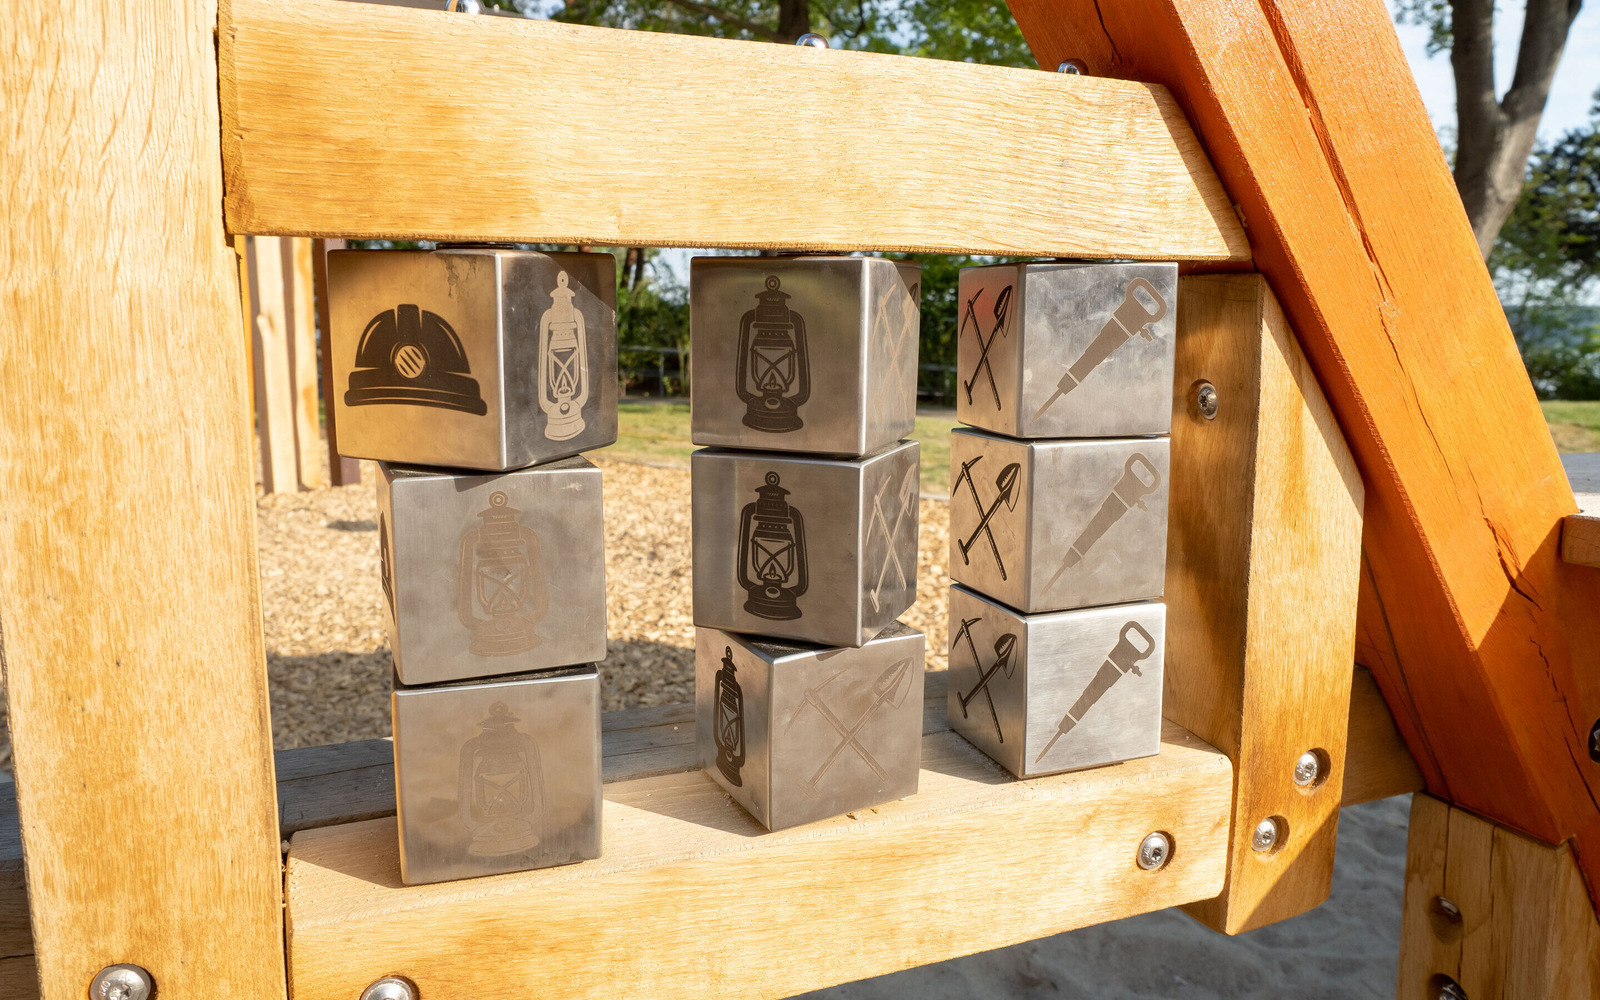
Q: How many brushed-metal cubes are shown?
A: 9